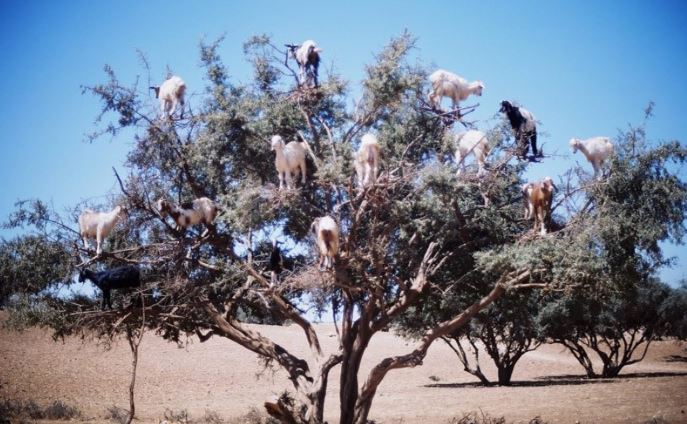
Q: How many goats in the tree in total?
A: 14